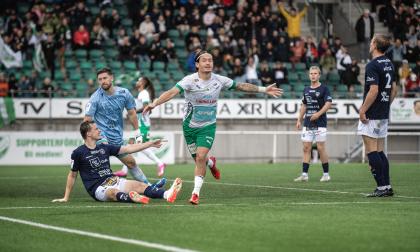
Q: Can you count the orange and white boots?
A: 2